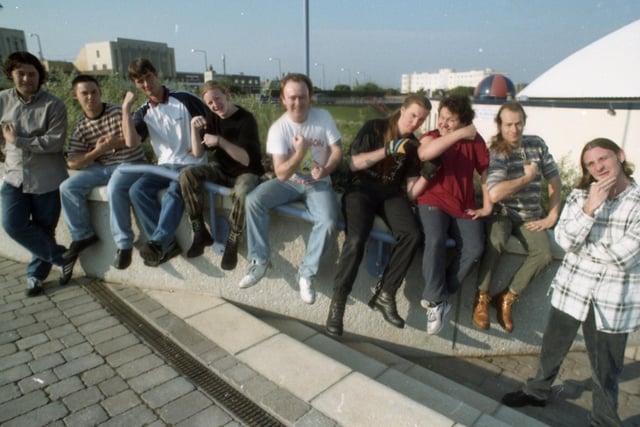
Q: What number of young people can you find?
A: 9